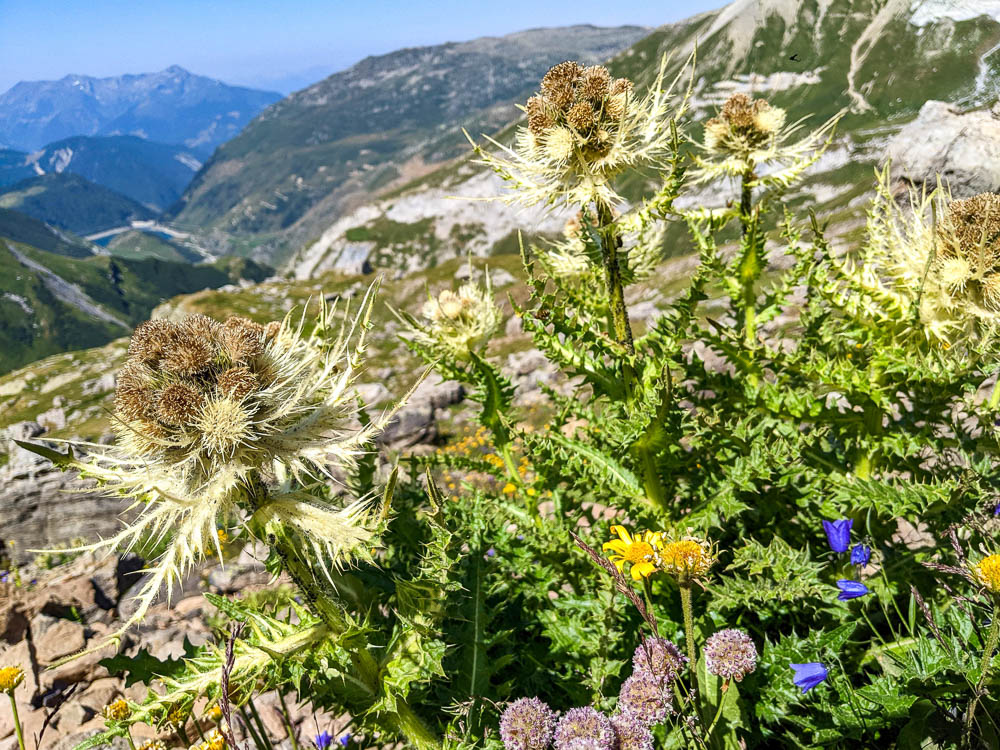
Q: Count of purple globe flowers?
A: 6